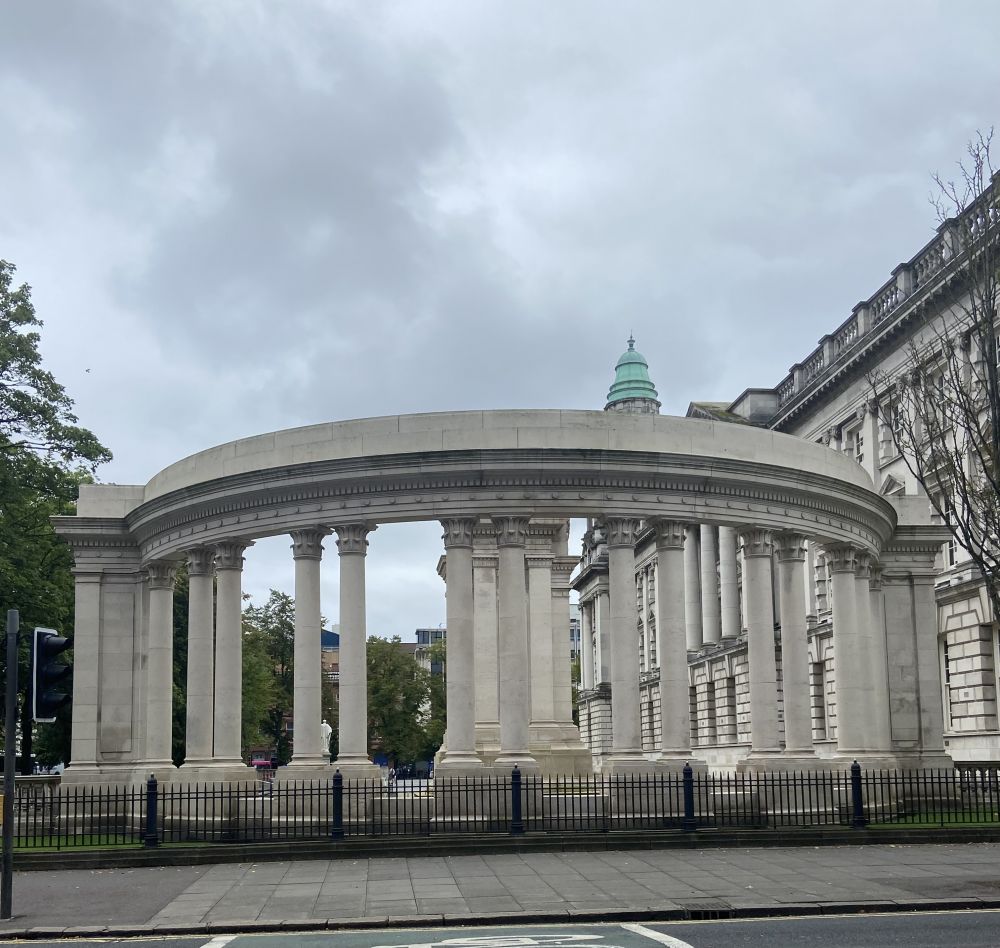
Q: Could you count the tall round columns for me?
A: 14